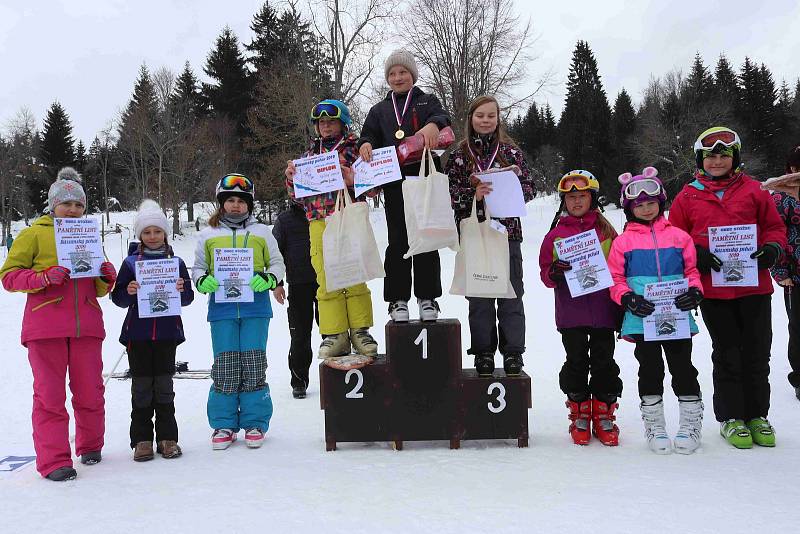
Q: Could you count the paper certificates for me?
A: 9